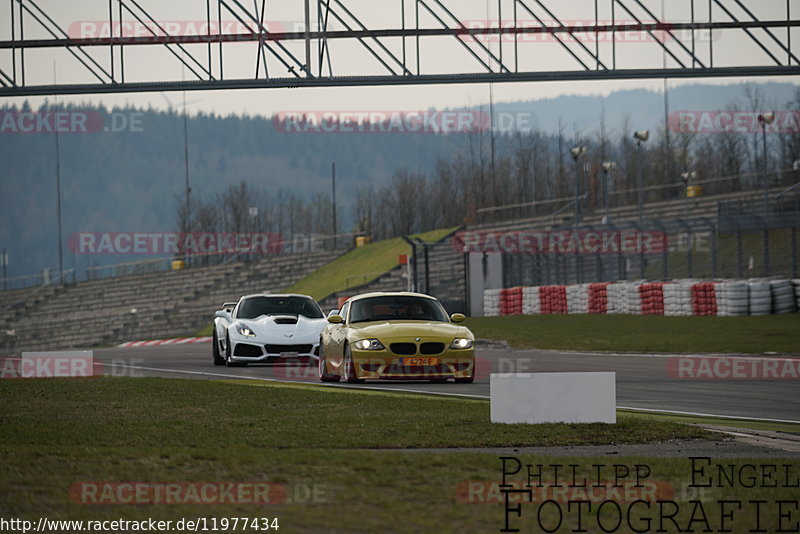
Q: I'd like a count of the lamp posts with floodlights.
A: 5